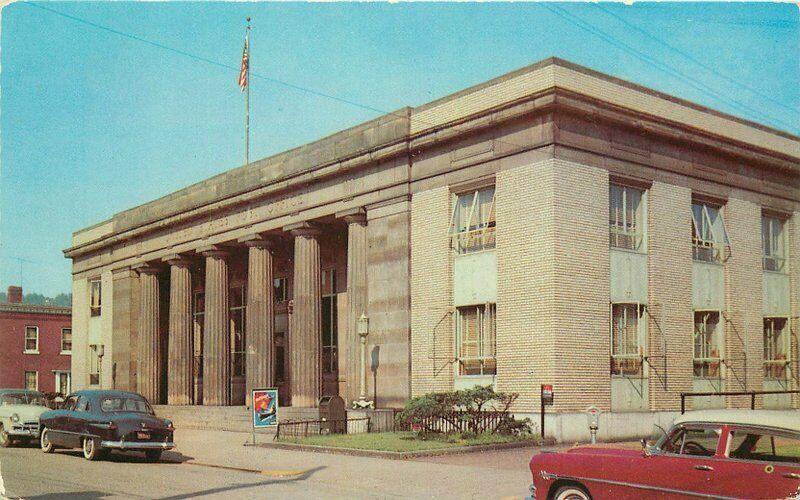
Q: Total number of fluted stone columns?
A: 6